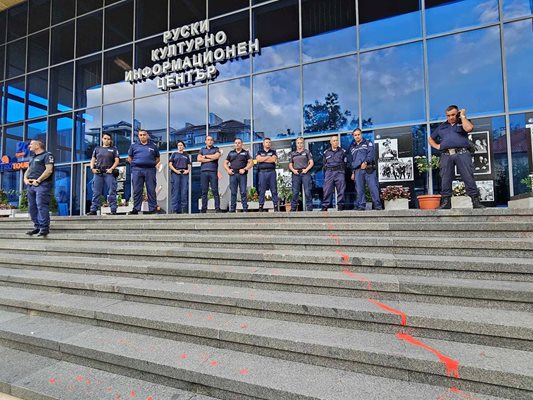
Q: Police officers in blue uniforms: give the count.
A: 11